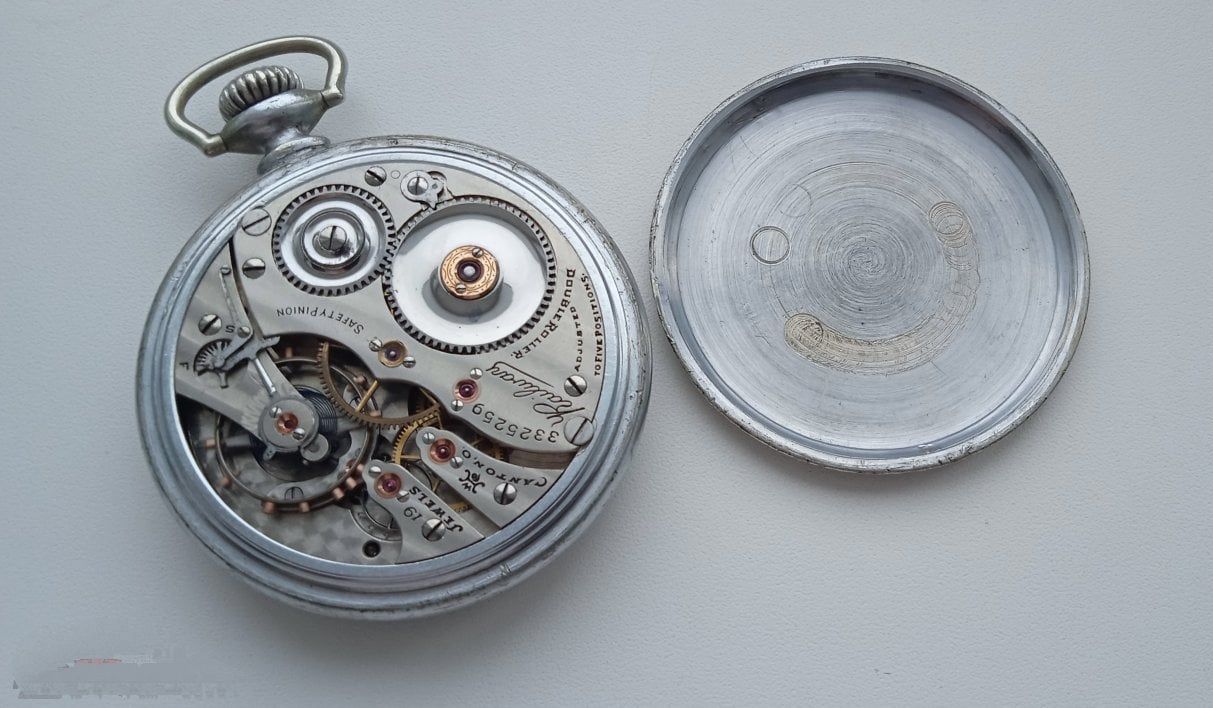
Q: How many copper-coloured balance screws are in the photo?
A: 10